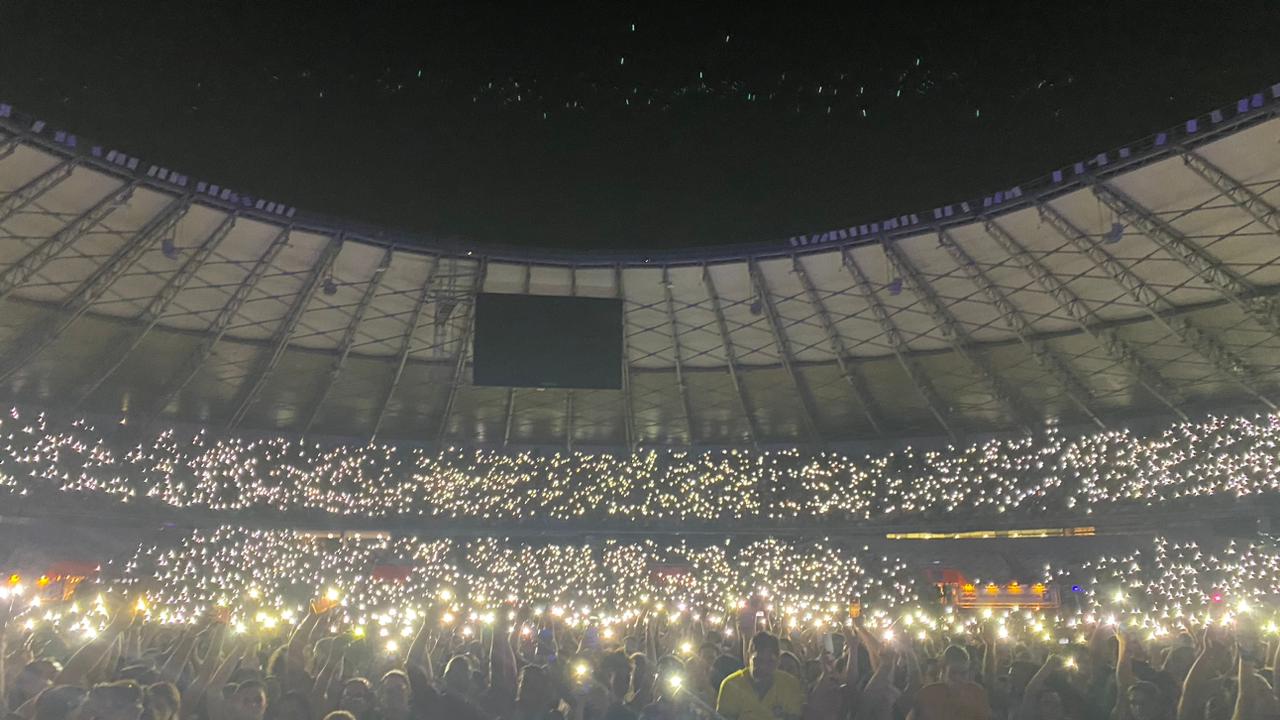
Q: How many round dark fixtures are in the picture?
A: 5